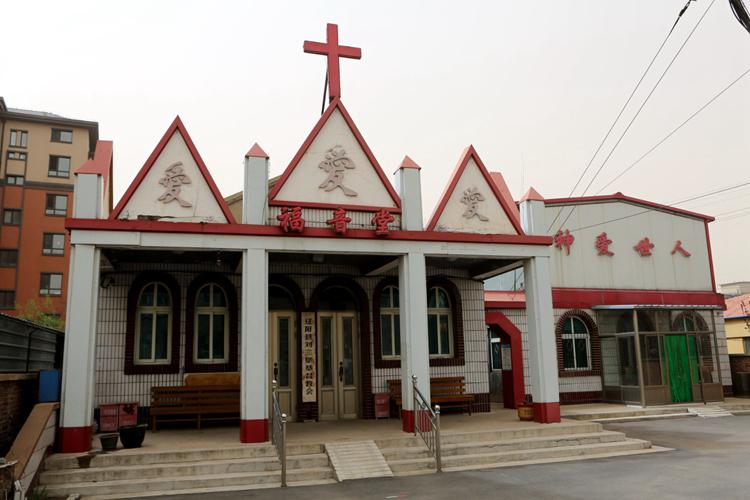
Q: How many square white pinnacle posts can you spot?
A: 4